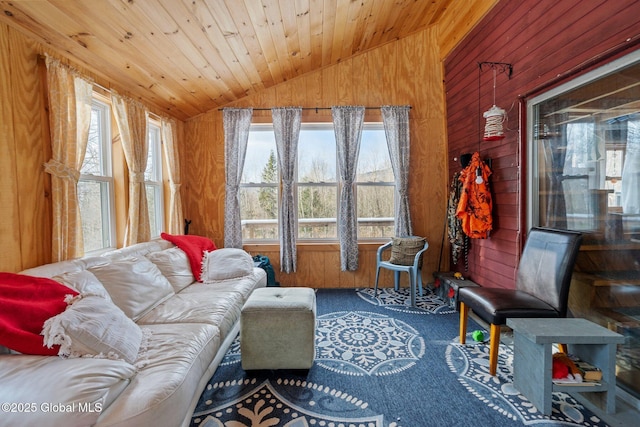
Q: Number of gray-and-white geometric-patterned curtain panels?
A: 4